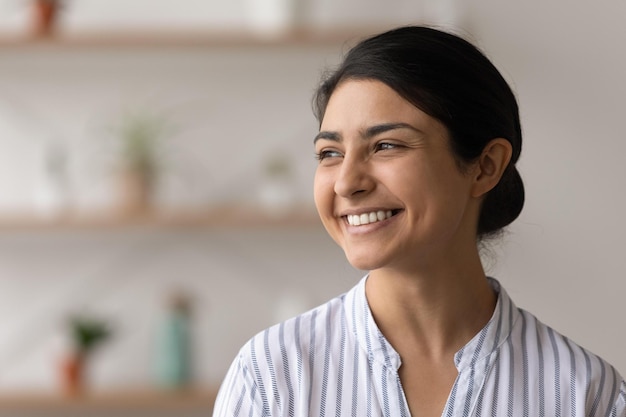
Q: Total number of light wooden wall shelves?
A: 3